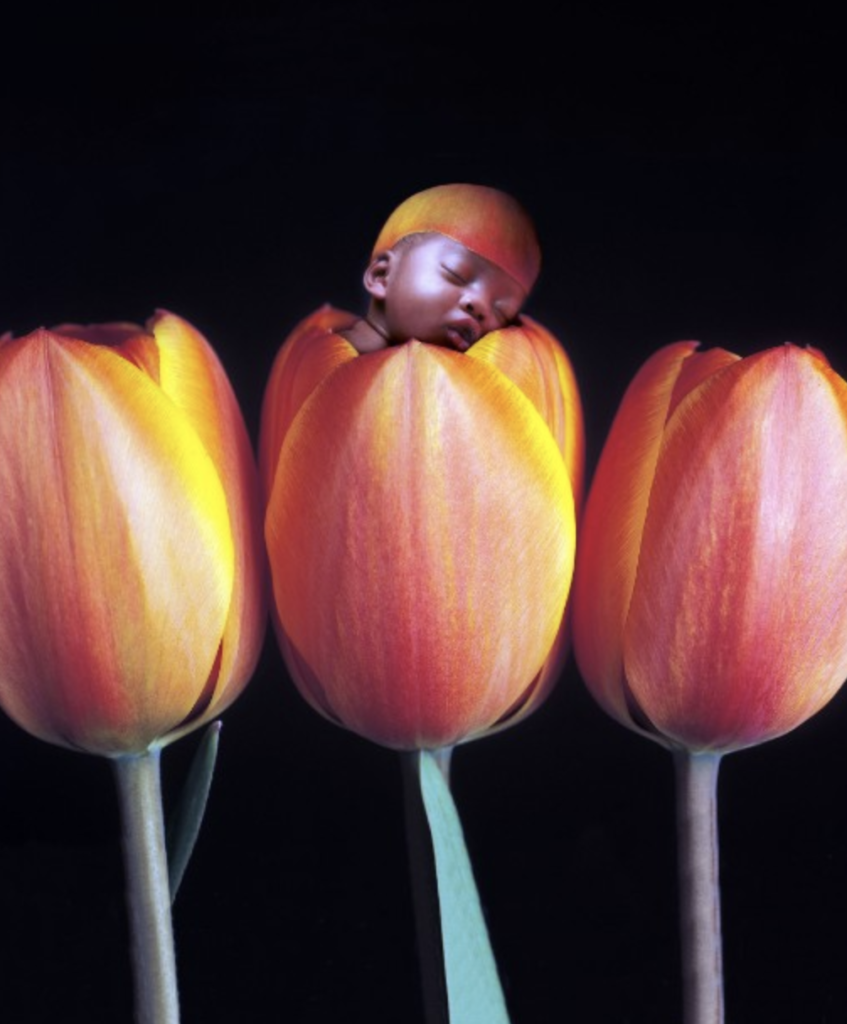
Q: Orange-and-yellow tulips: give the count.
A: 3